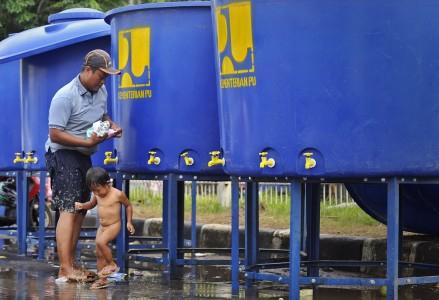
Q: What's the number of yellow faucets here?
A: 8